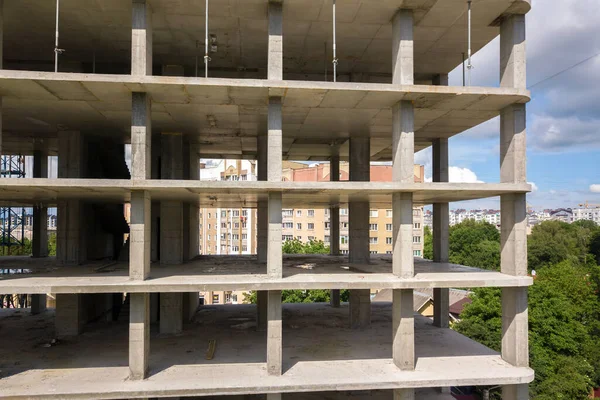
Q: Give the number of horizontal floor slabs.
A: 5